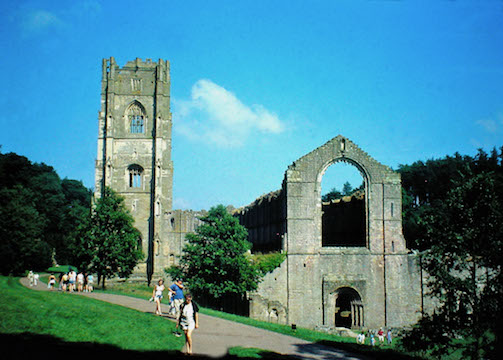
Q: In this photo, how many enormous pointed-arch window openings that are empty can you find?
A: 1